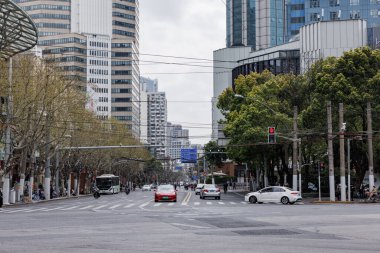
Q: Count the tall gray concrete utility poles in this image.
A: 4